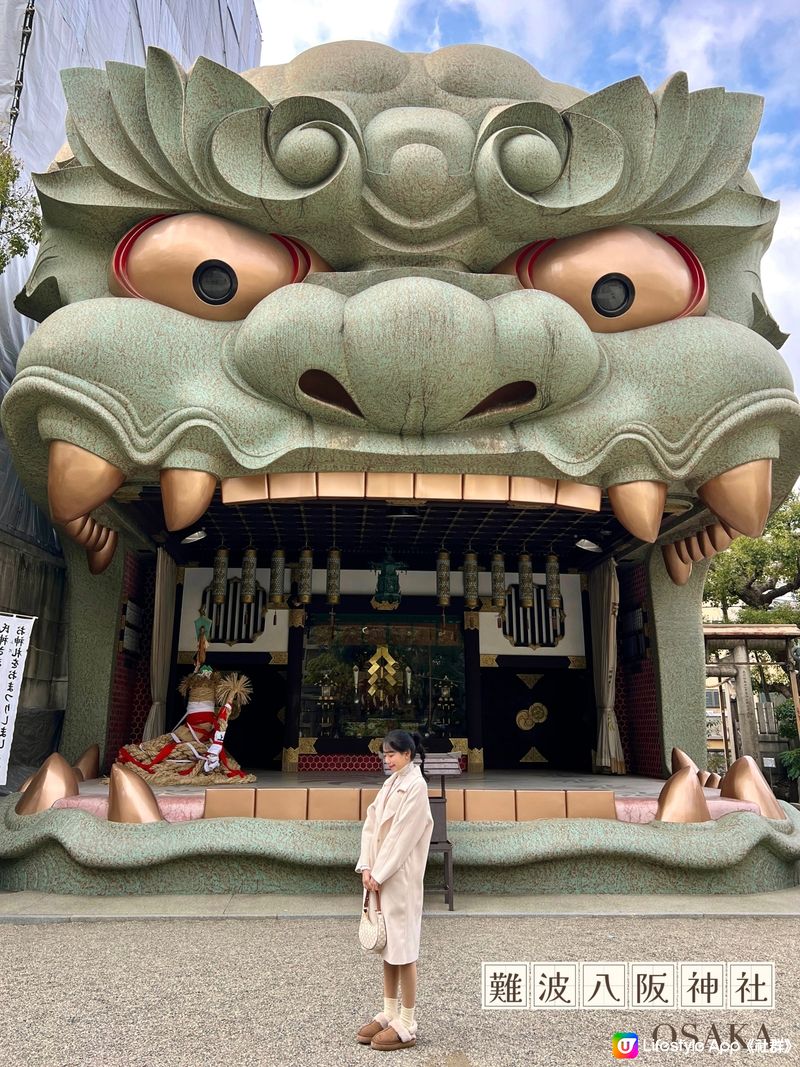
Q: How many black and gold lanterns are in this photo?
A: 10